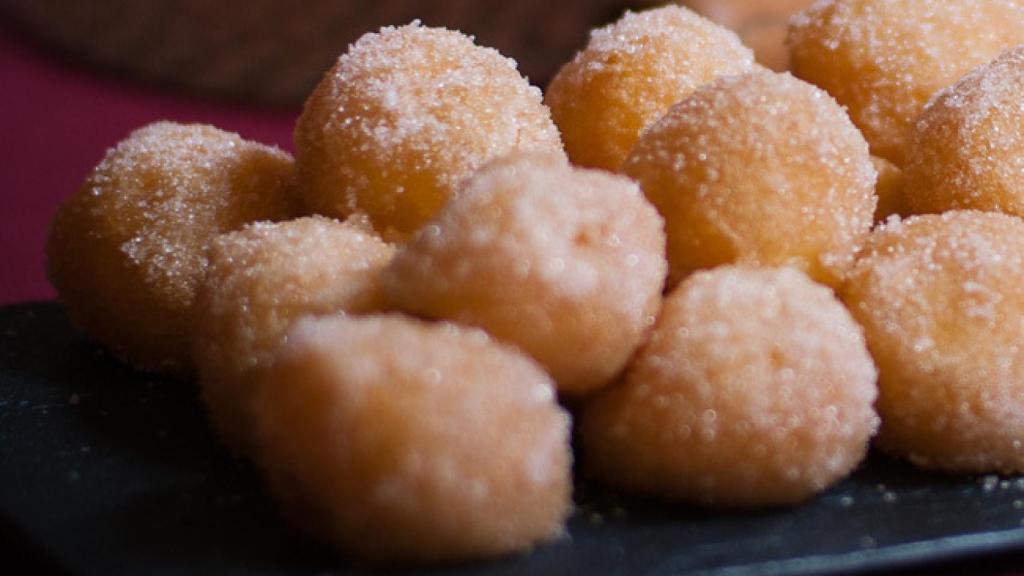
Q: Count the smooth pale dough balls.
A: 0